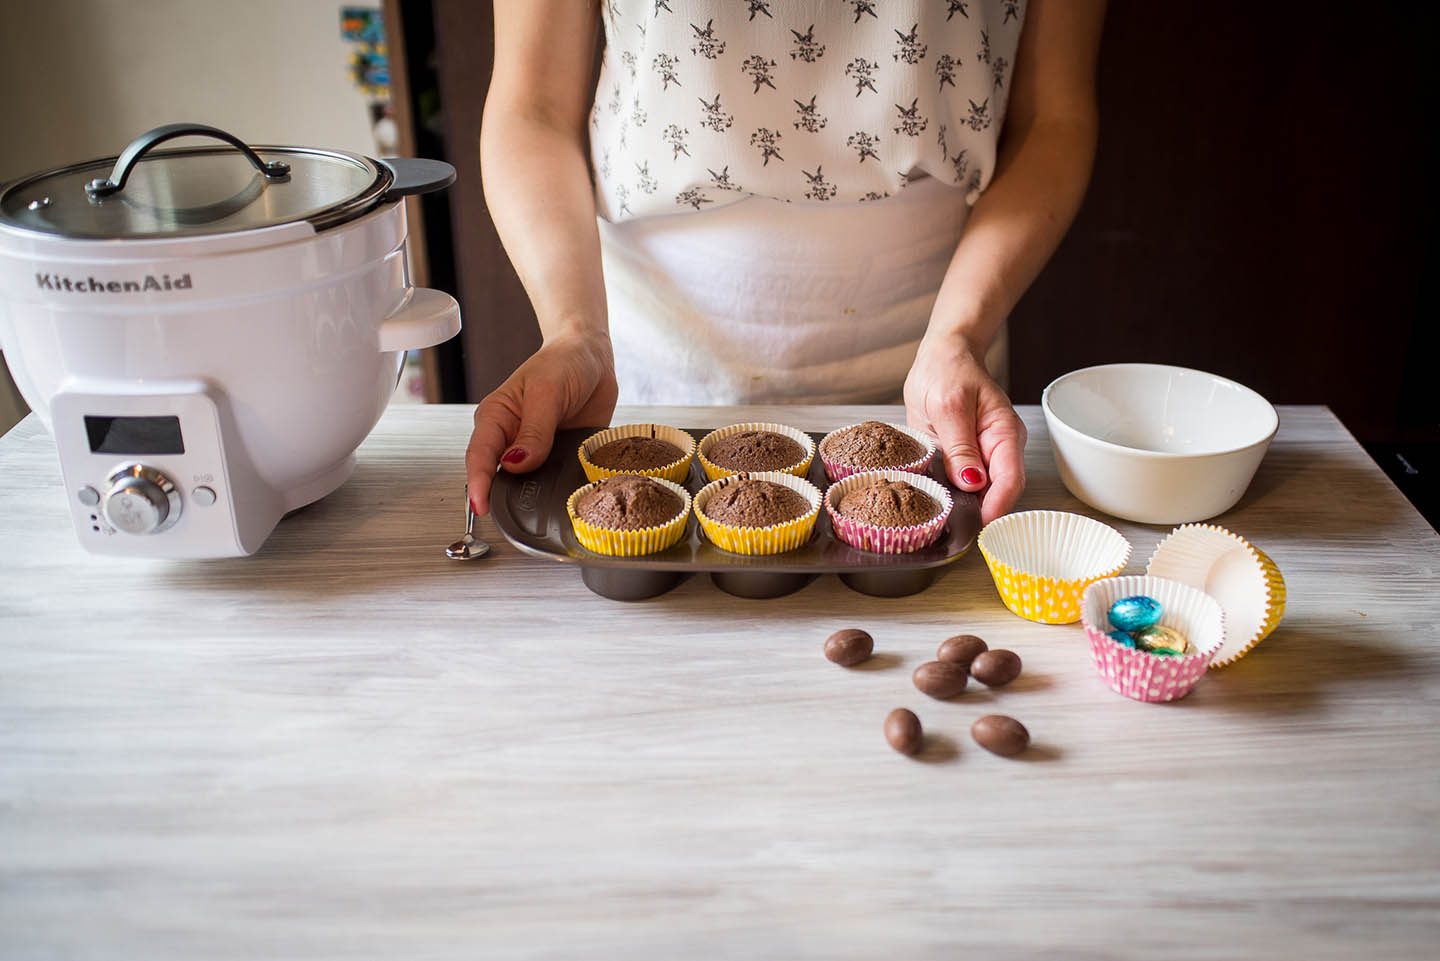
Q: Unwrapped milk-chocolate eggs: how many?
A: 6